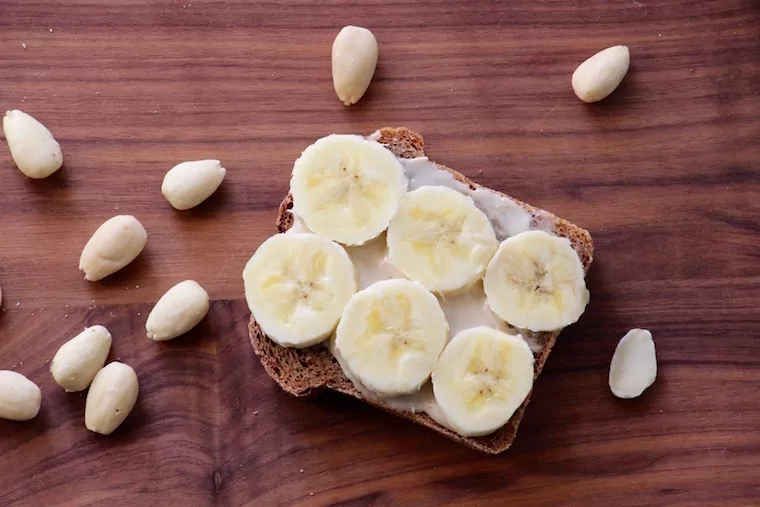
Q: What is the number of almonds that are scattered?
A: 10